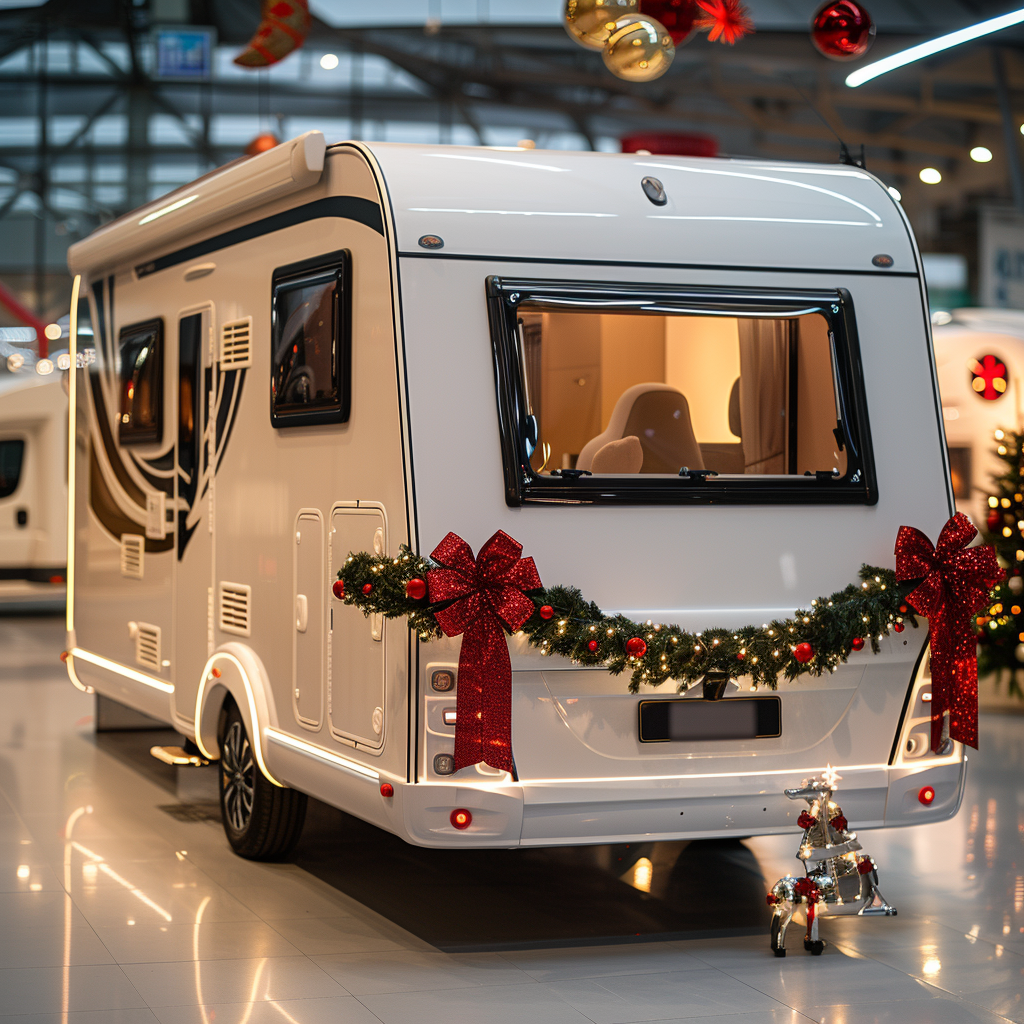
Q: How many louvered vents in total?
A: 4